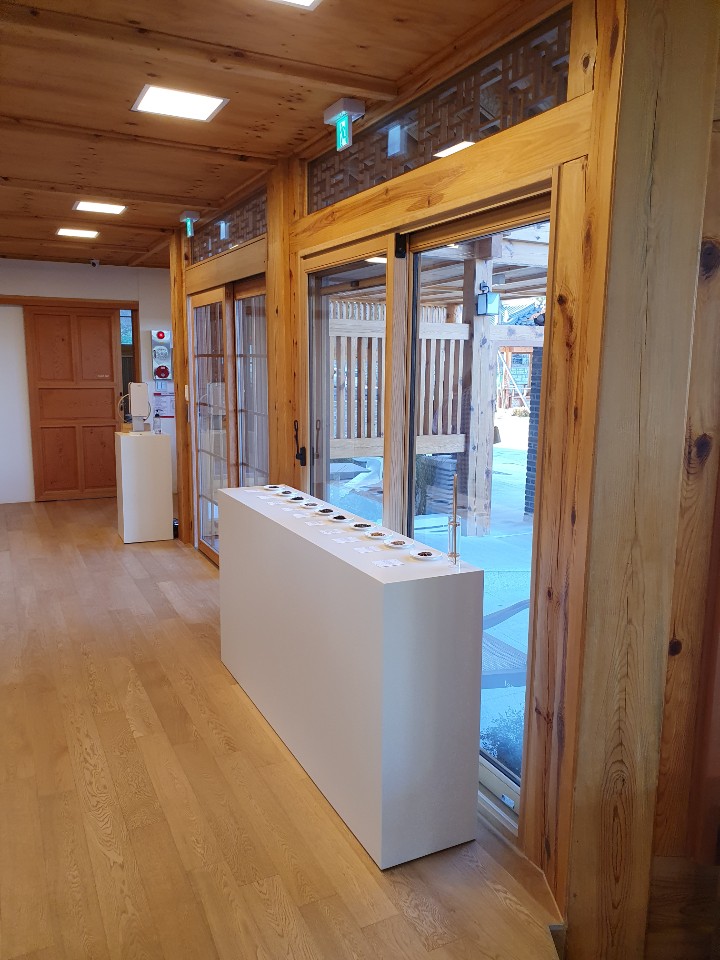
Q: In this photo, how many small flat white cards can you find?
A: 10